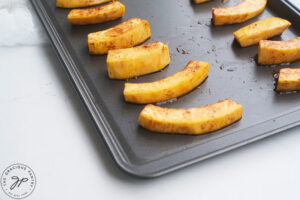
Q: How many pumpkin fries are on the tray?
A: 11